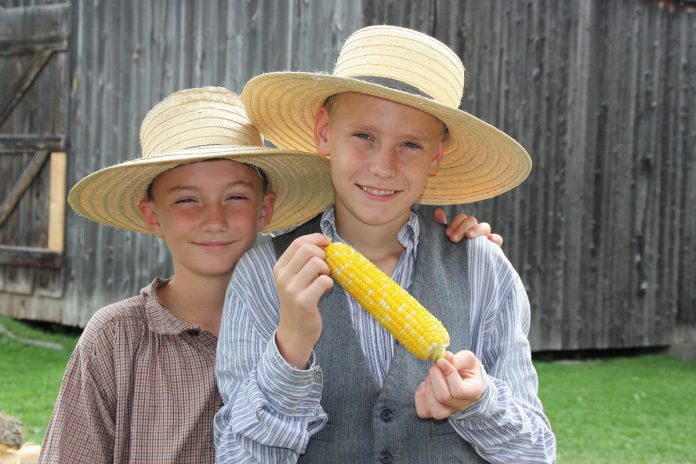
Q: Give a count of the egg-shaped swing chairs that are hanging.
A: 0